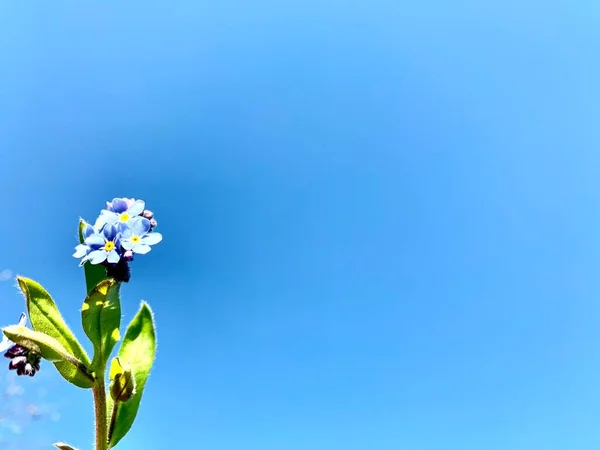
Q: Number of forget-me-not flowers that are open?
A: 3